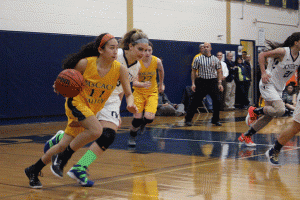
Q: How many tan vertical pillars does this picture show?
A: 2